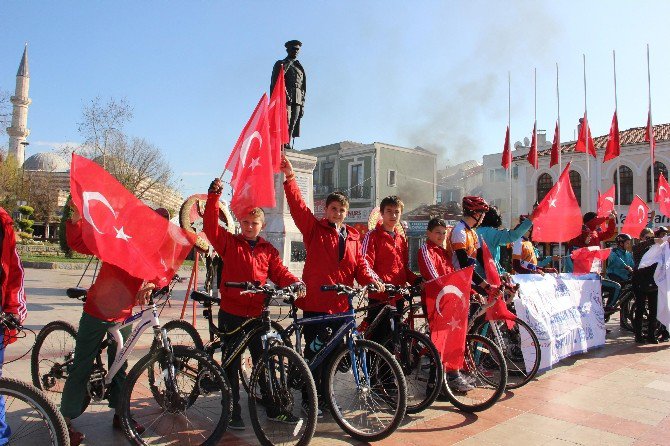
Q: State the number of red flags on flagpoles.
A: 6